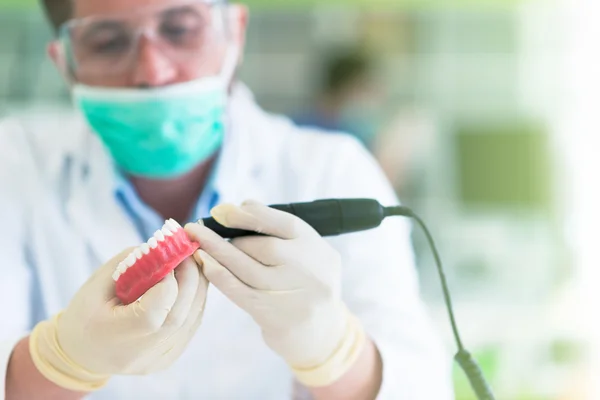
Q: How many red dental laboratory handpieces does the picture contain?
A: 0